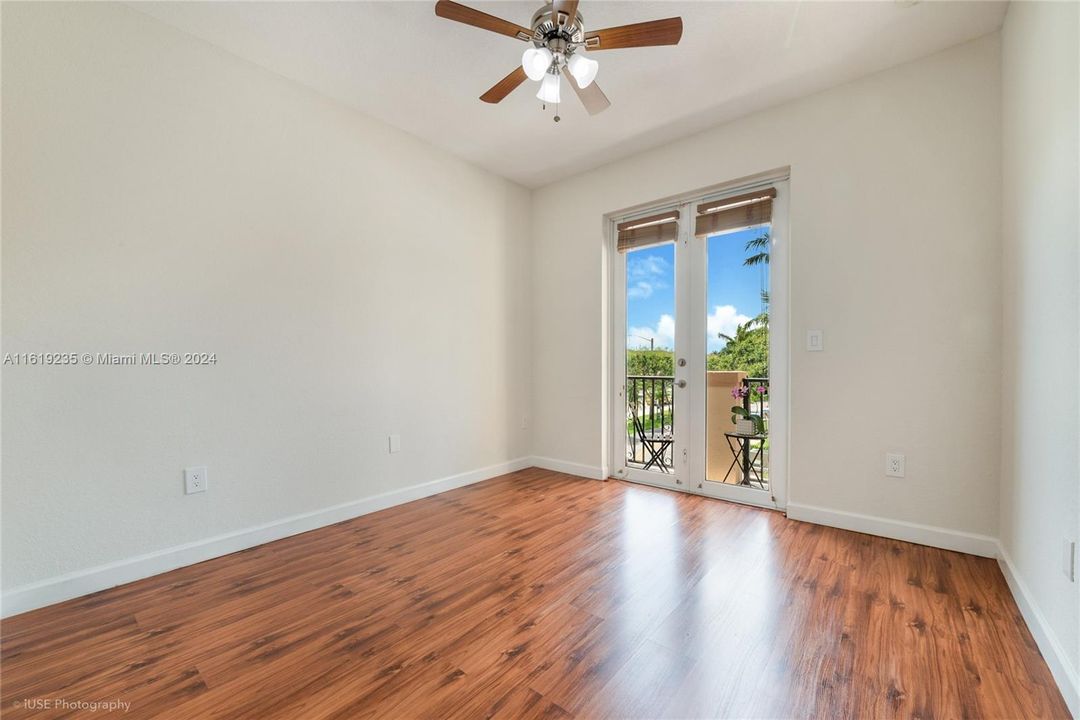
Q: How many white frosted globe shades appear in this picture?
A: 3